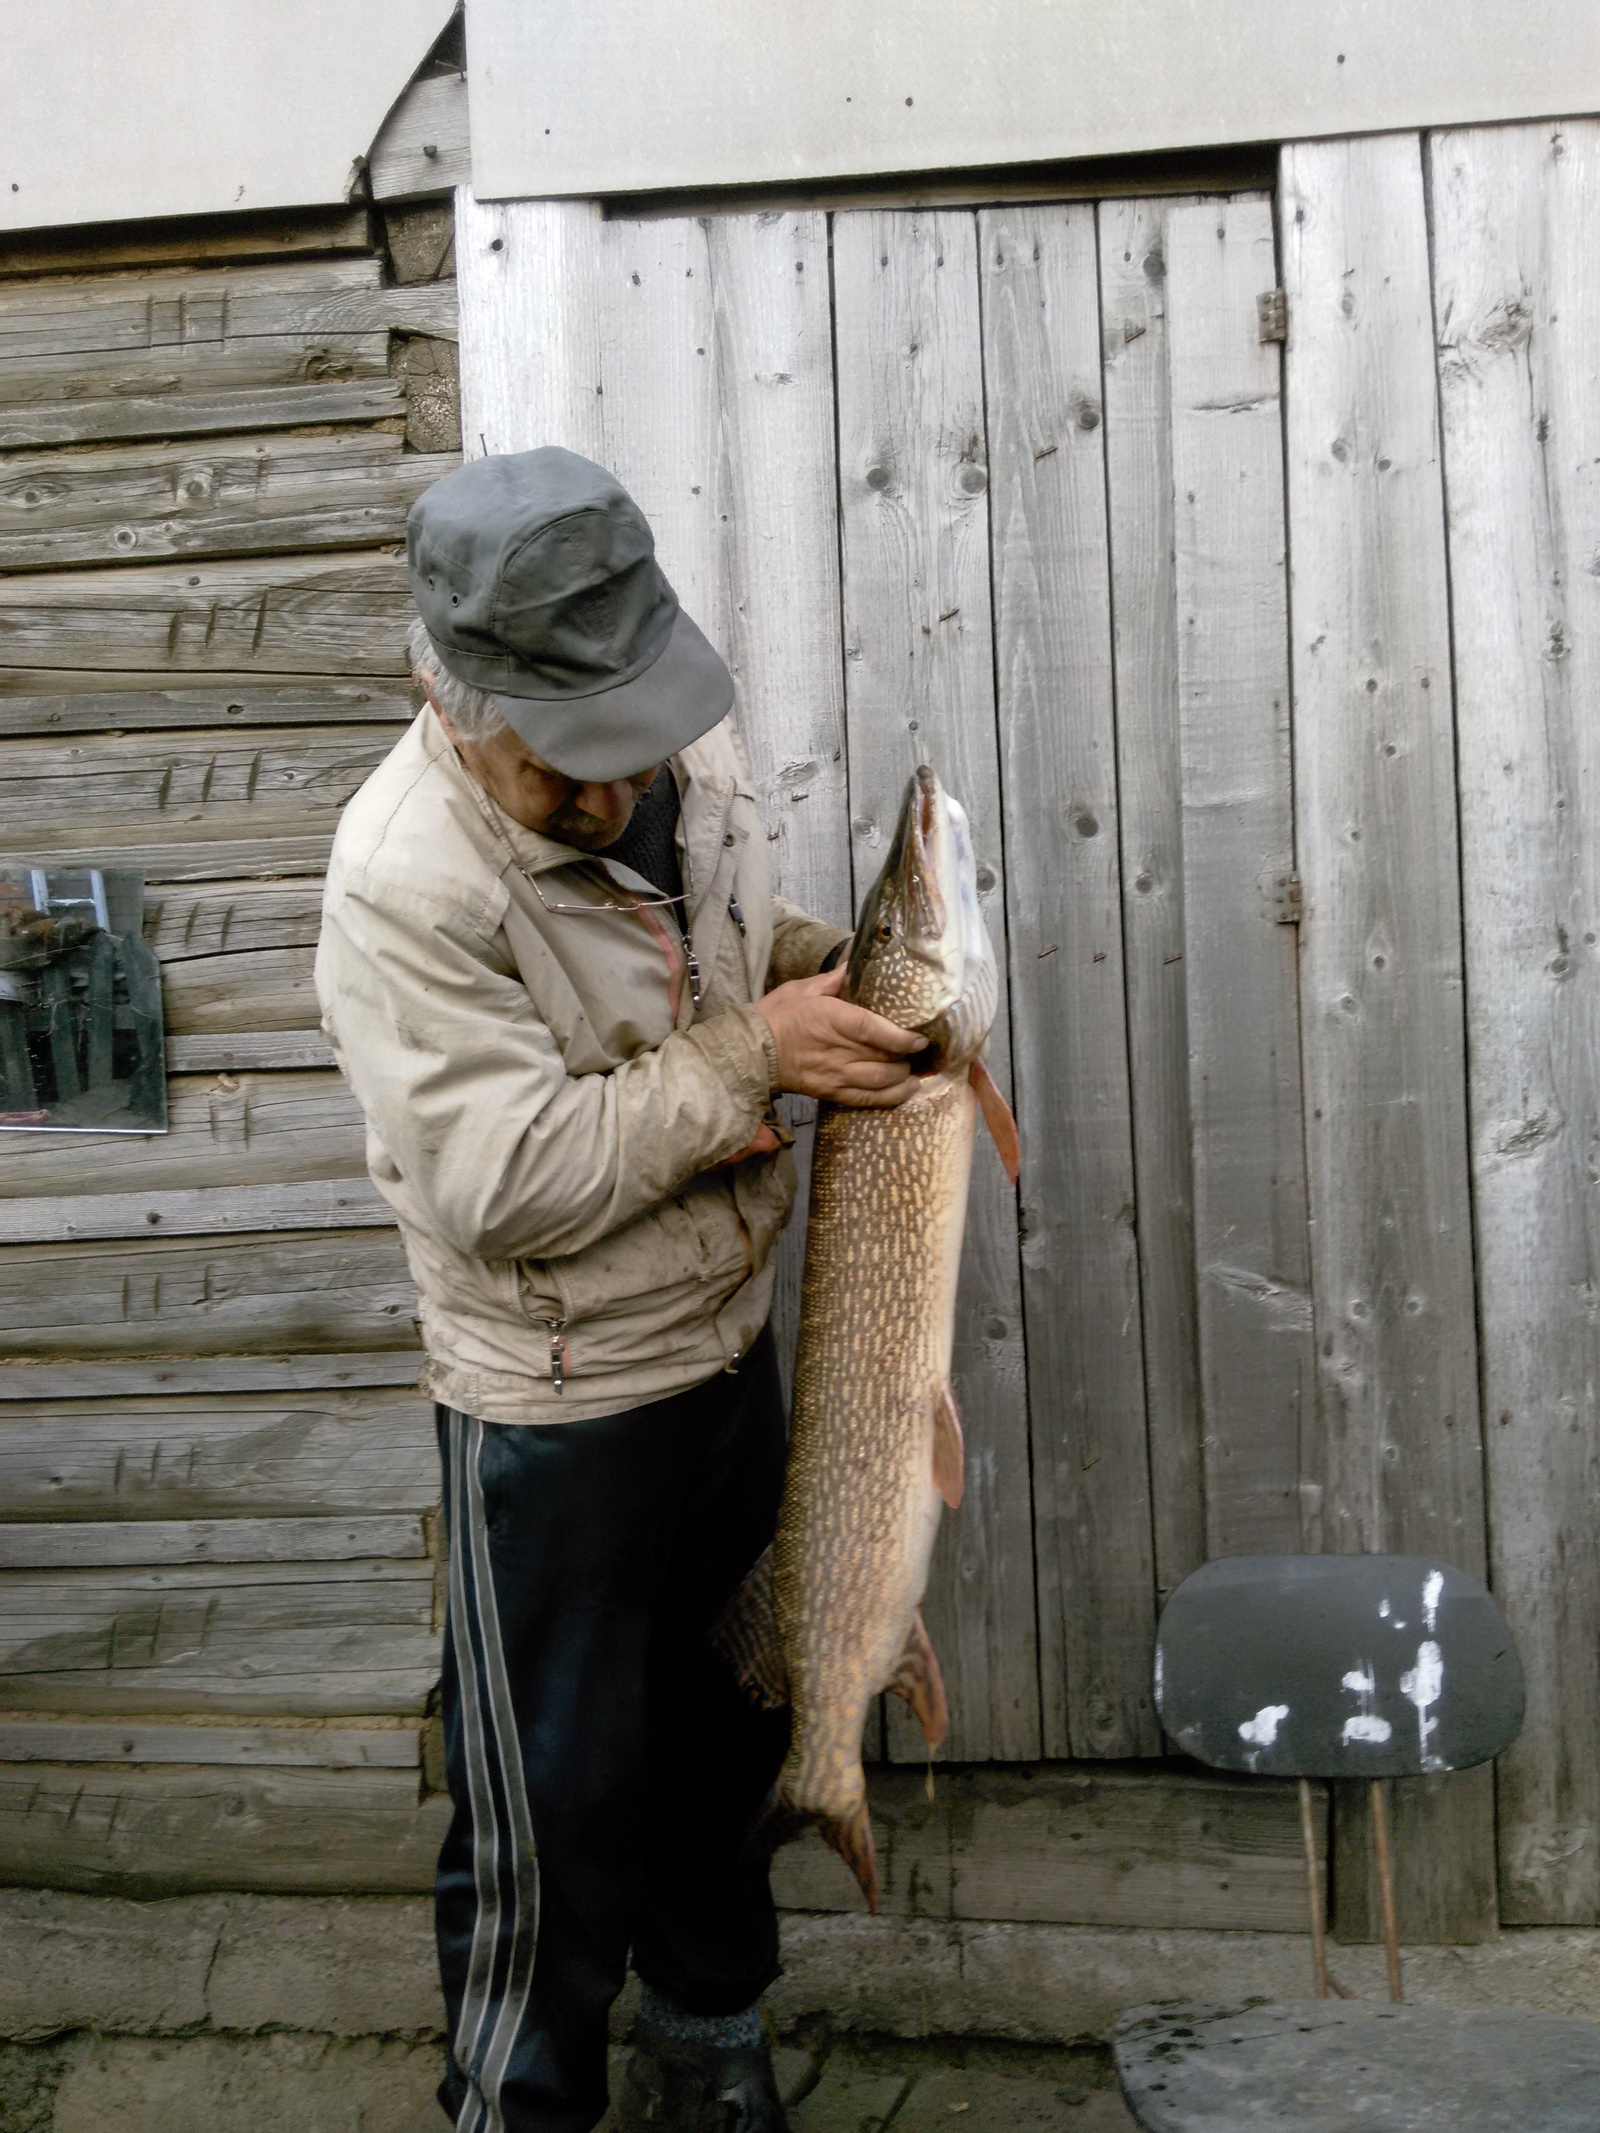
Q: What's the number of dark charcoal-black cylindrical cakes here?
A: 0